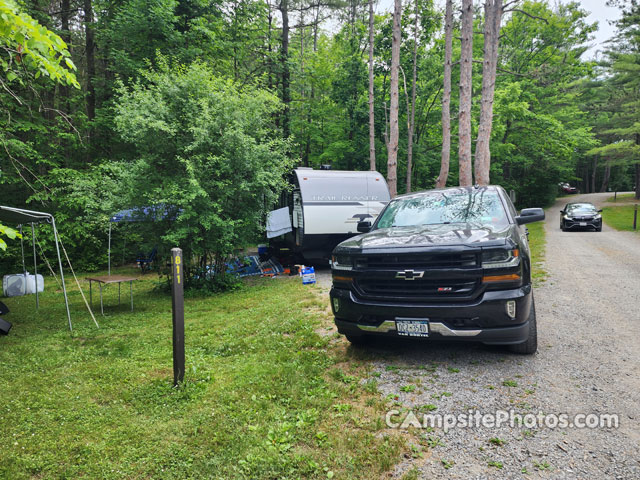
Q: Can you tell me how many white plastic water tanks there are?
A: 2